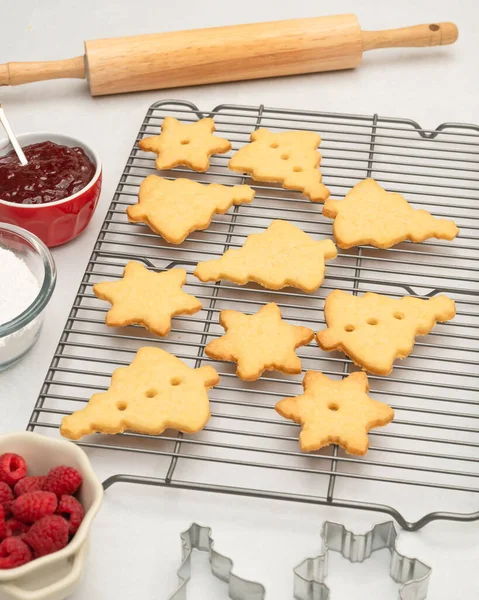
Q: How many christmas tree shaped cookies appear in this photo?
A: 6